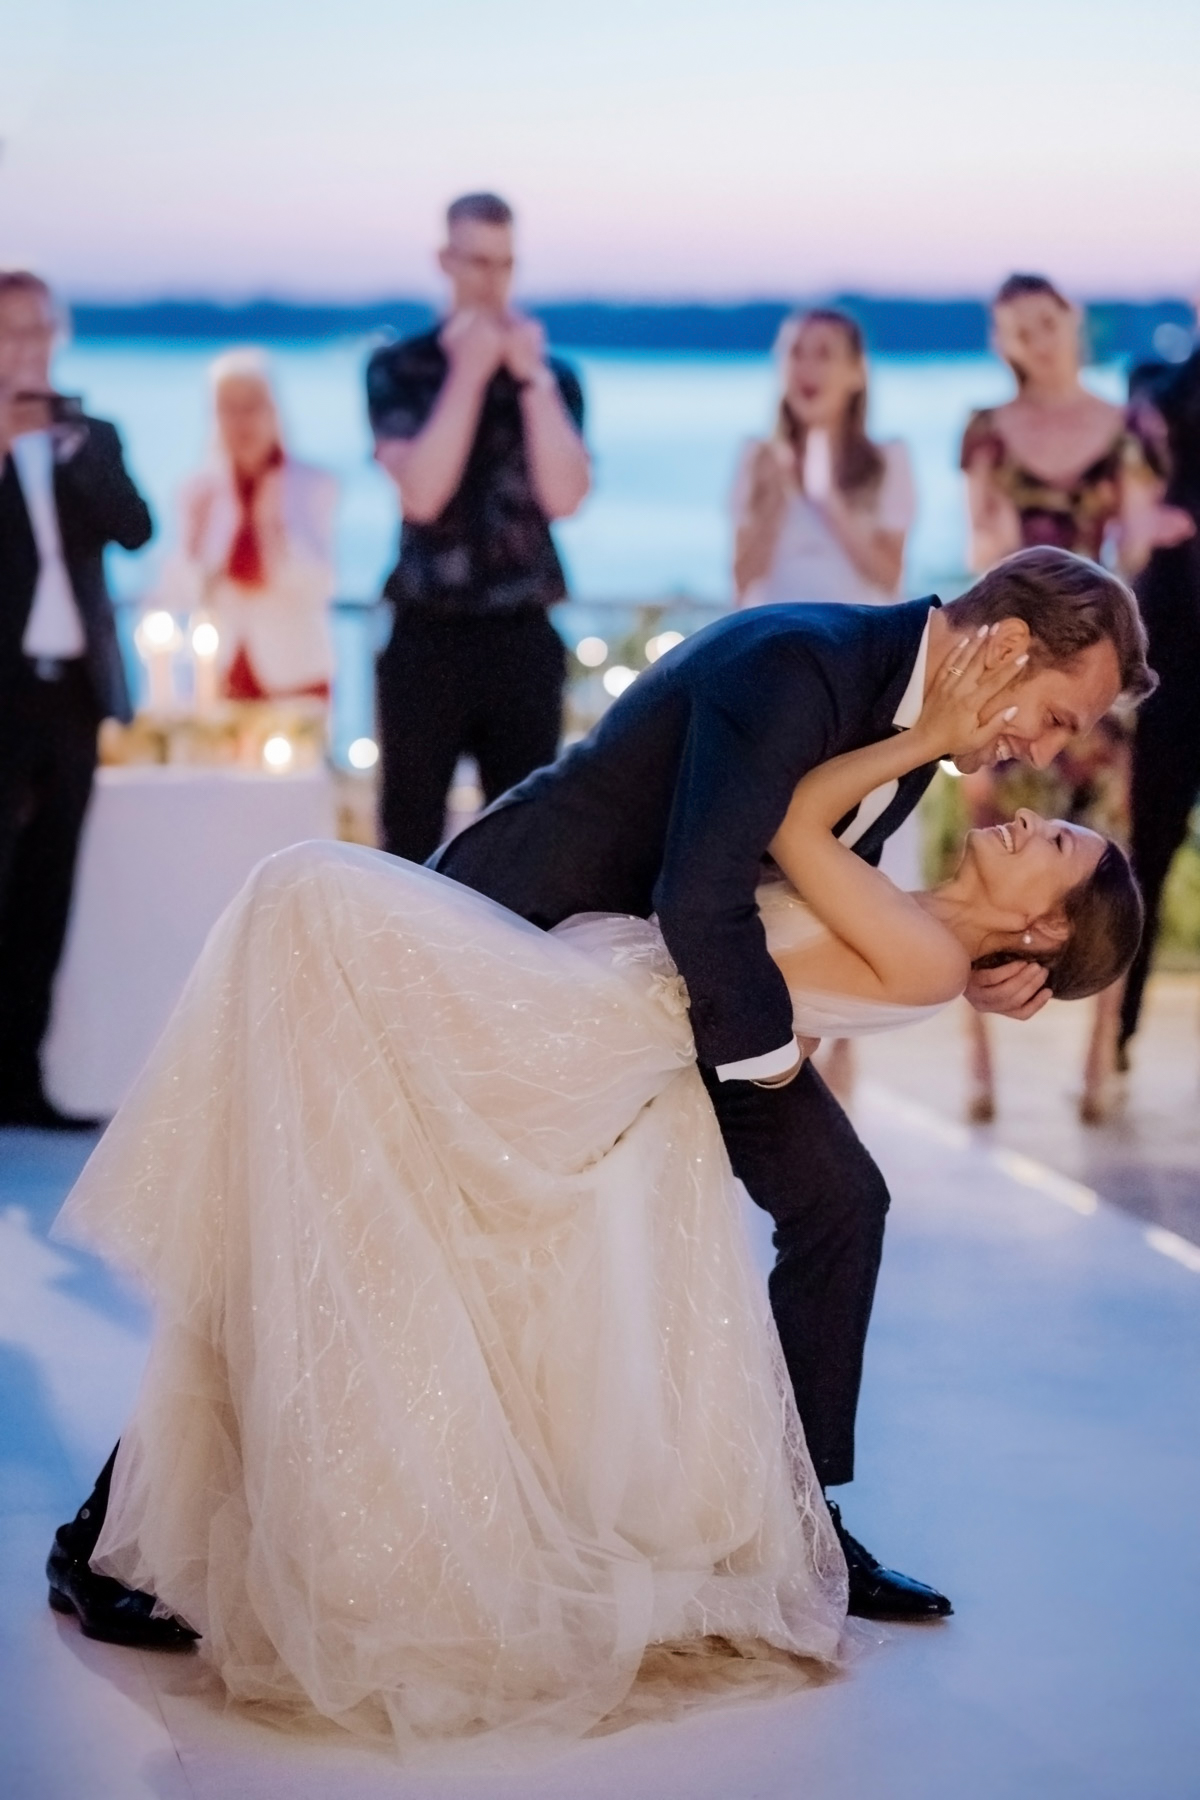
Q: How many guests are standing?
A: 6